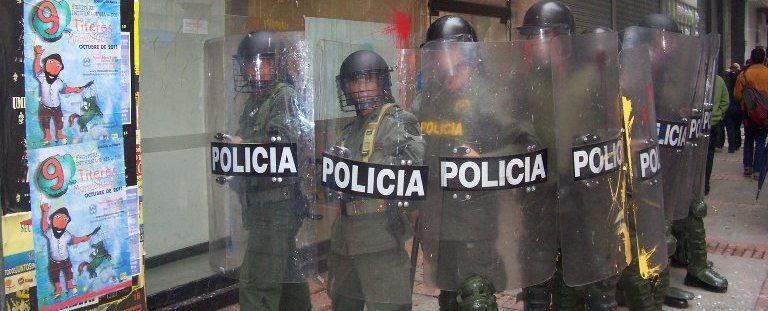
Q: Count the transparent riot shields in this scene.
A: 8